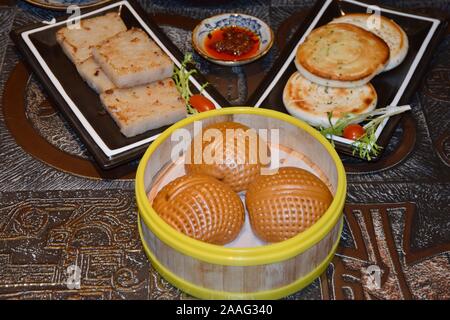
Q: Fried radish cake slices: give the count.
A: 4